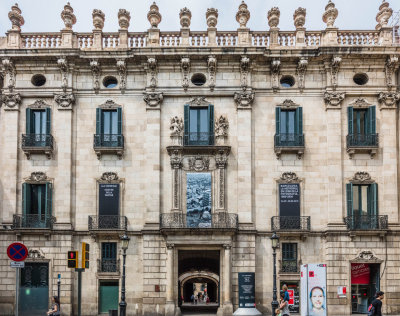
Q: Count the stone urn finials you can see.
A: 12